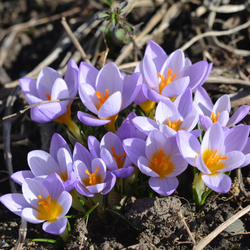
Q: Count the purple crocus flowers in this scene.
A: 11